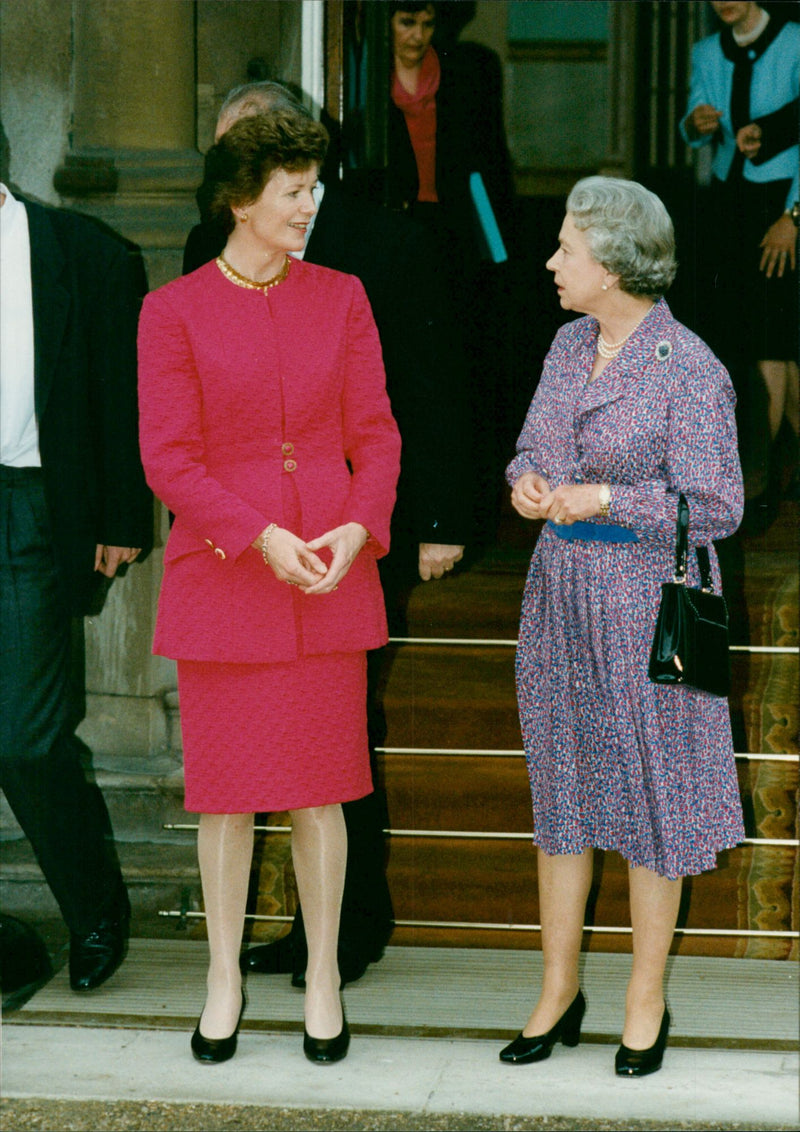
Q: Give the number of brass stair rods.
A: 4